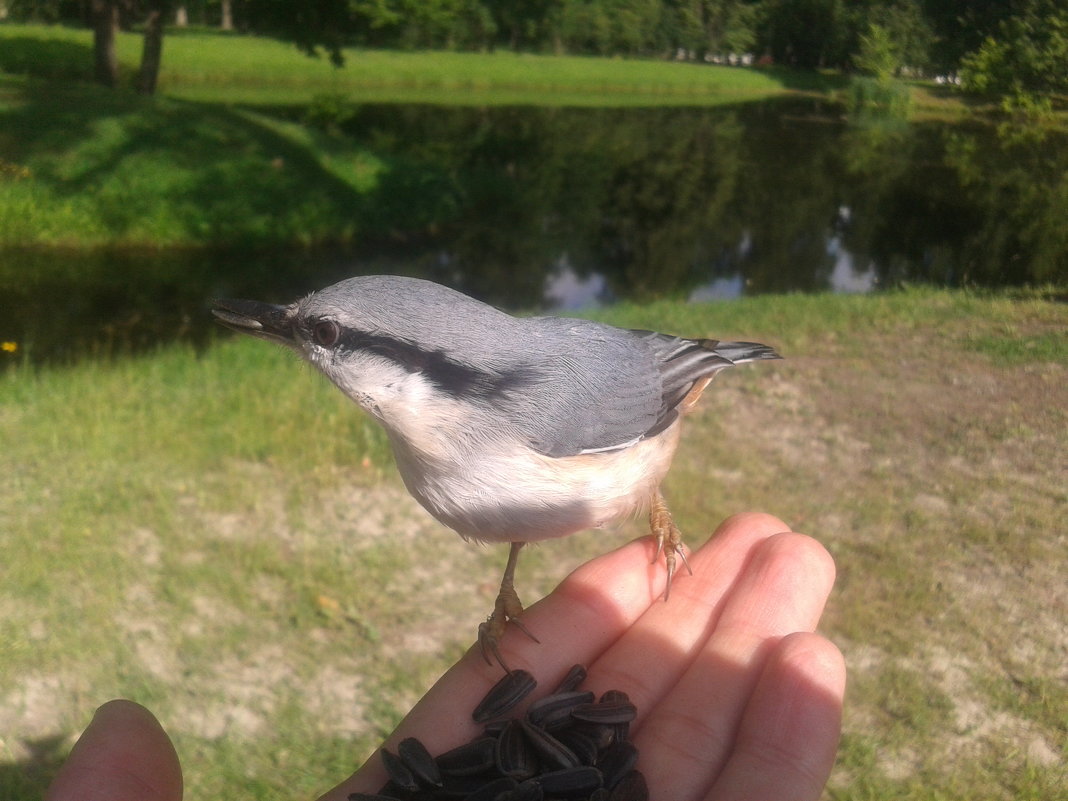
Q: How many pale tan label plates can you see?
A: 0